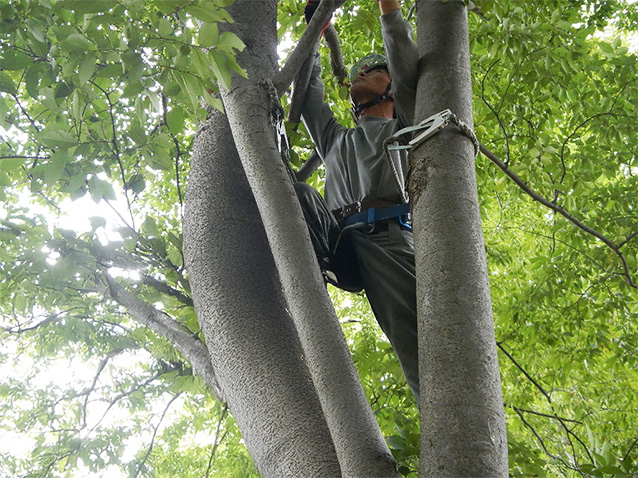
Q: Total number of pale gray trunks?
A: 3